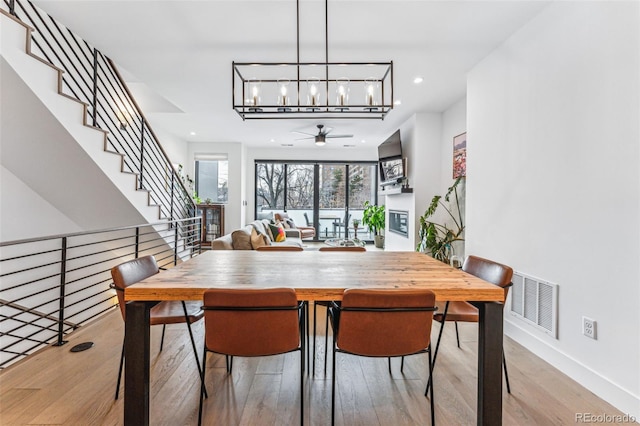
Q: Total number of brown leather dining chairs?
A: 6